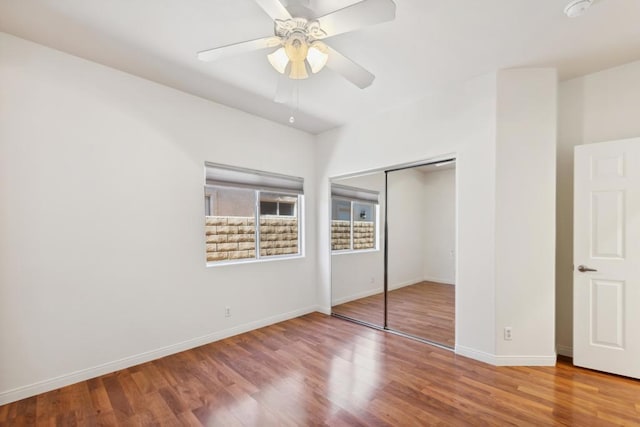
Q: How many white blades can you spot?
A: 5